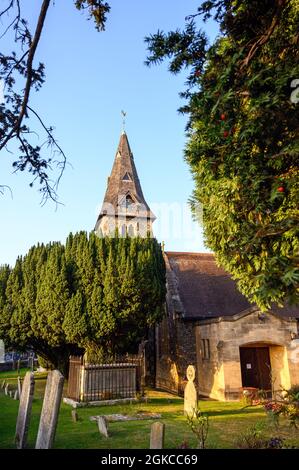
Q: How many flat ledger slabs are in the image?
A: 1